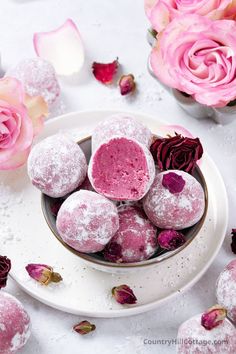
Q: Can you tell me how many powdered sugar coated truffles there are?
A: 10